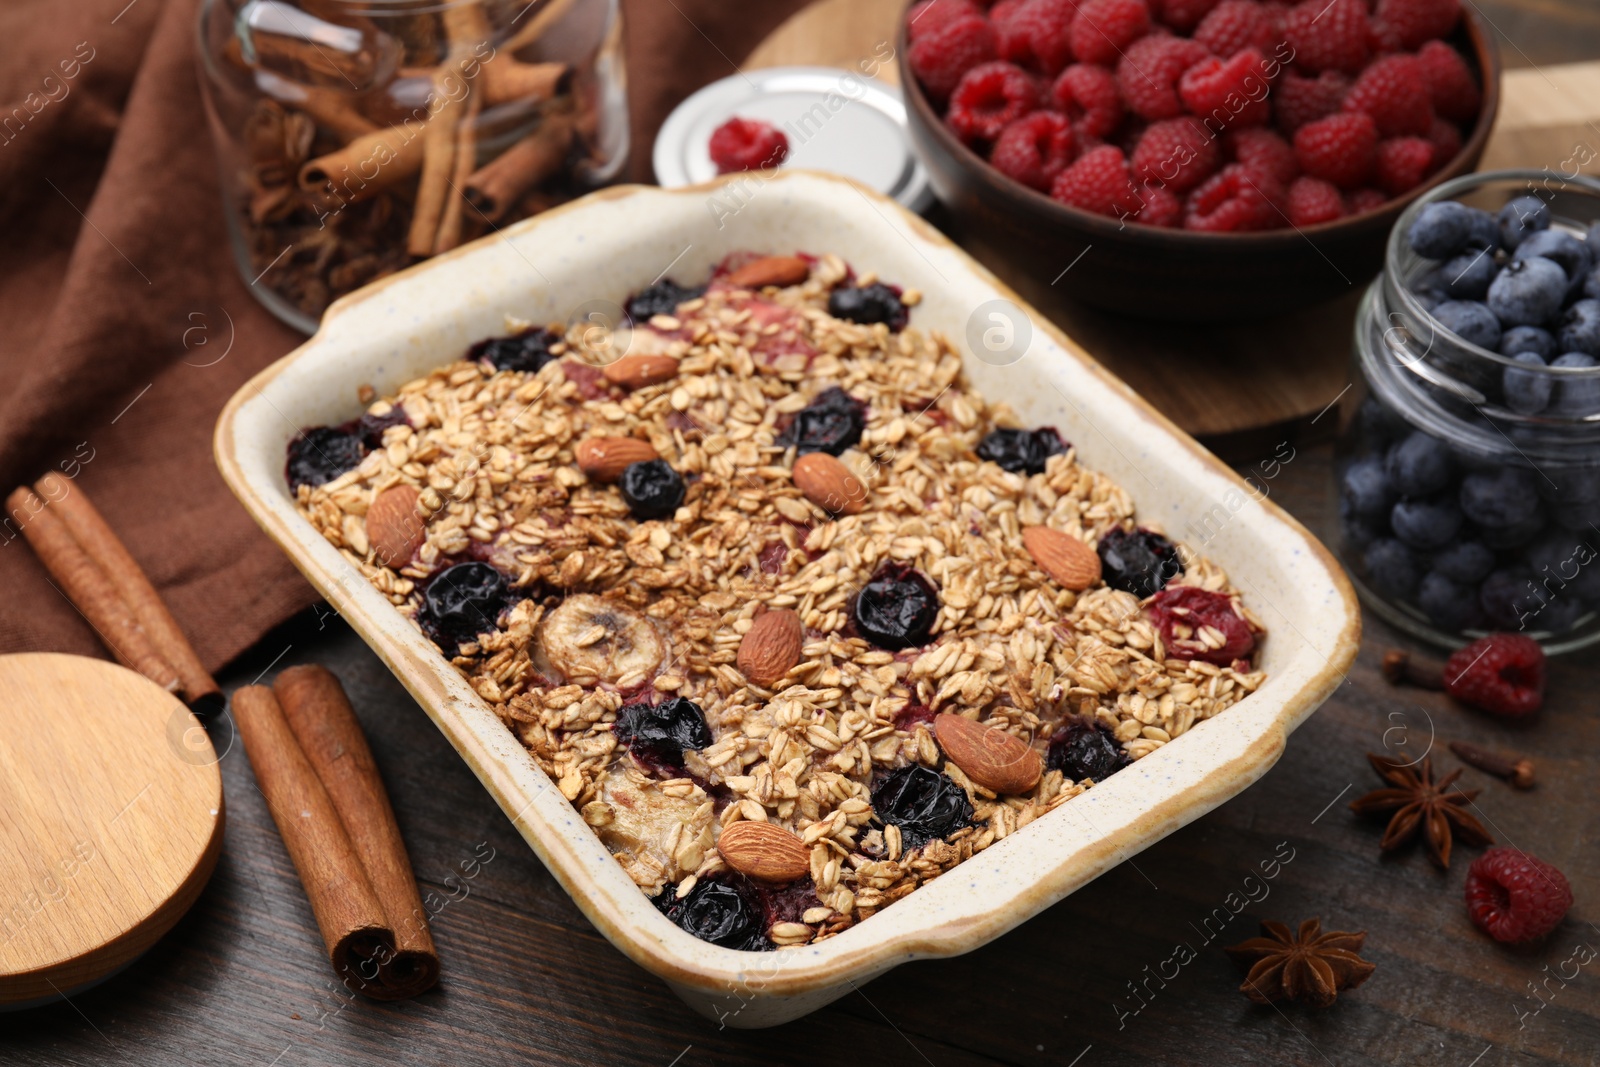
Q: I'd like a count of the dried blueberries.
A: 14